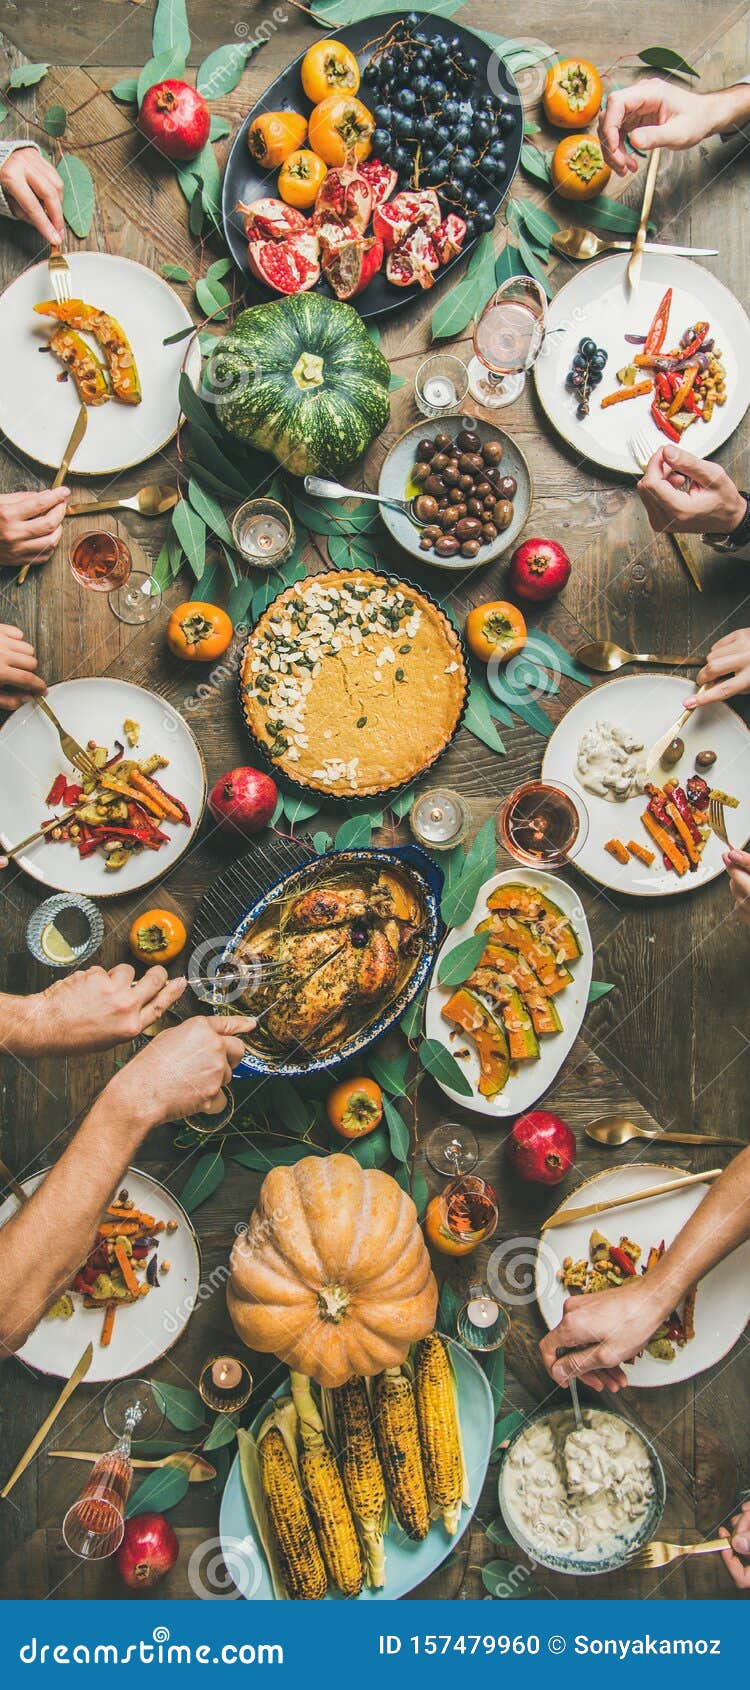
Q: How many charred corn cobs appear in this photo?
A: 5